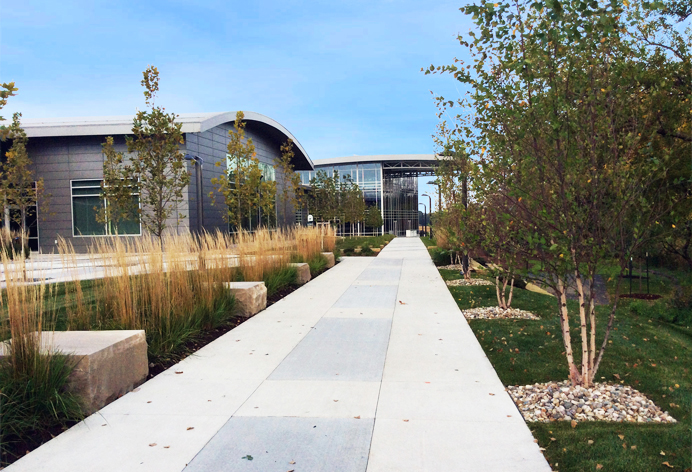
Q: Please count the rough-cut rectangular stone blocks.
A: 4